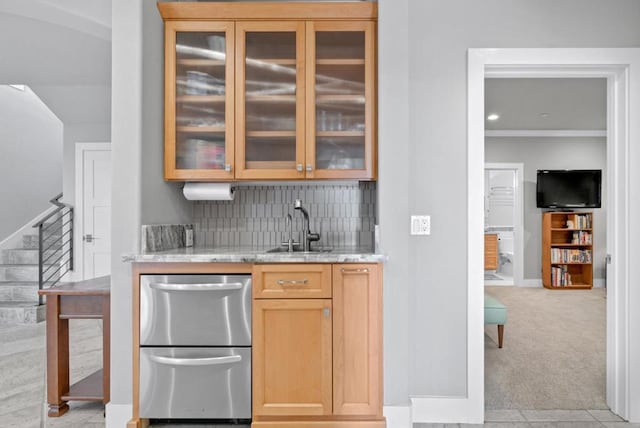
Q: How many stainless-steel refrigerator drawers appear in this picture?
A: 2